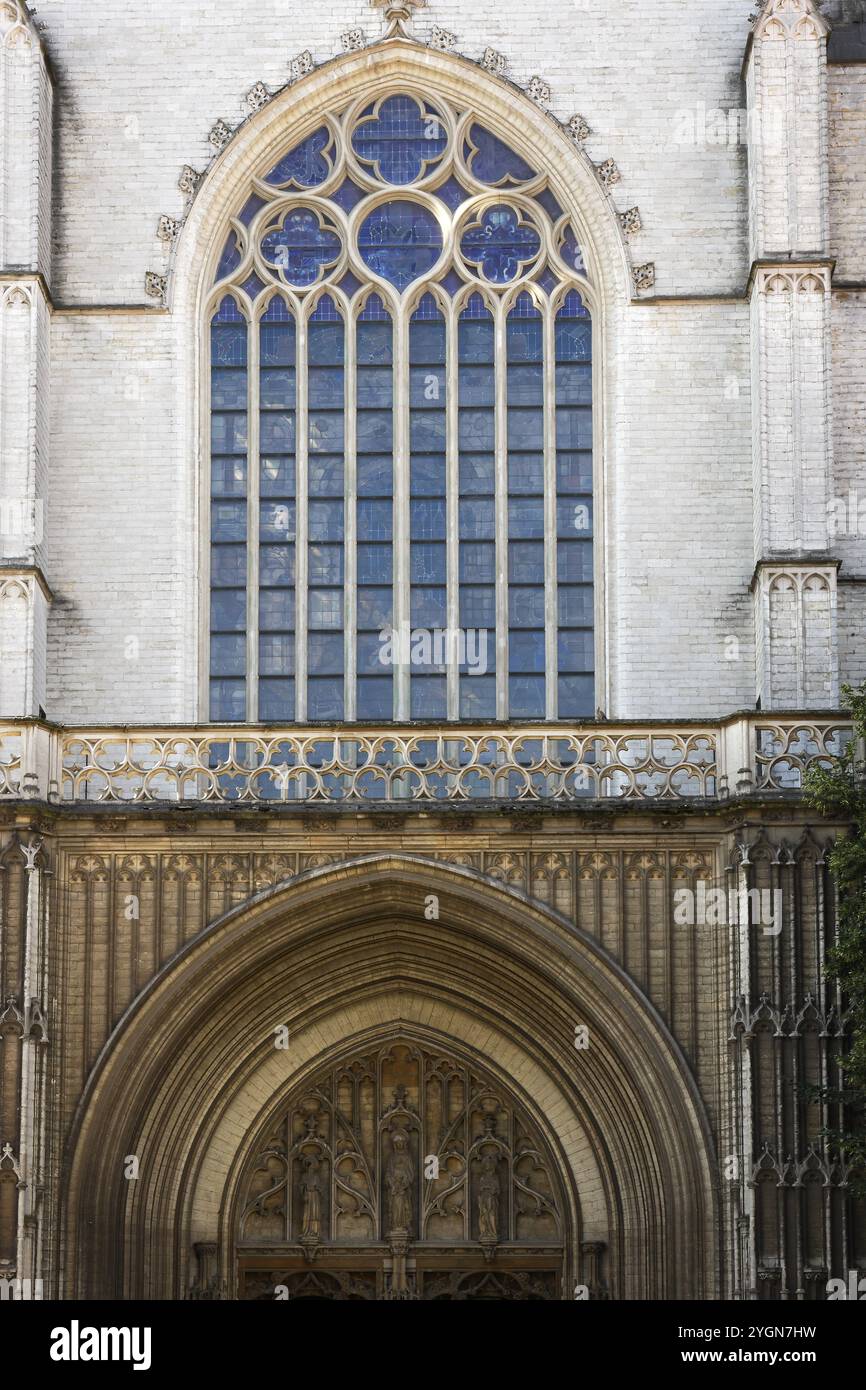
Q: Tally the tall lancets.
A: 8